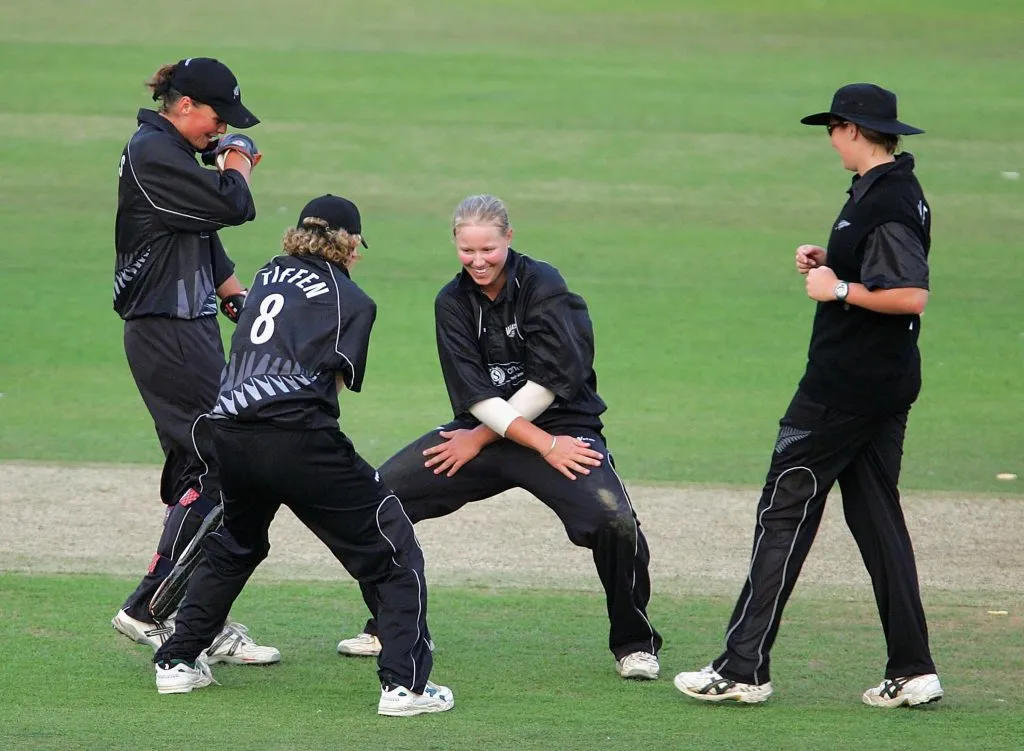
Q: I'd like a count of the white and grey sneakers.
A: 8